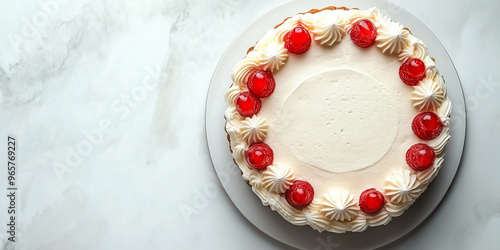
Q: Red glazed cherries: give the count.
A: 10